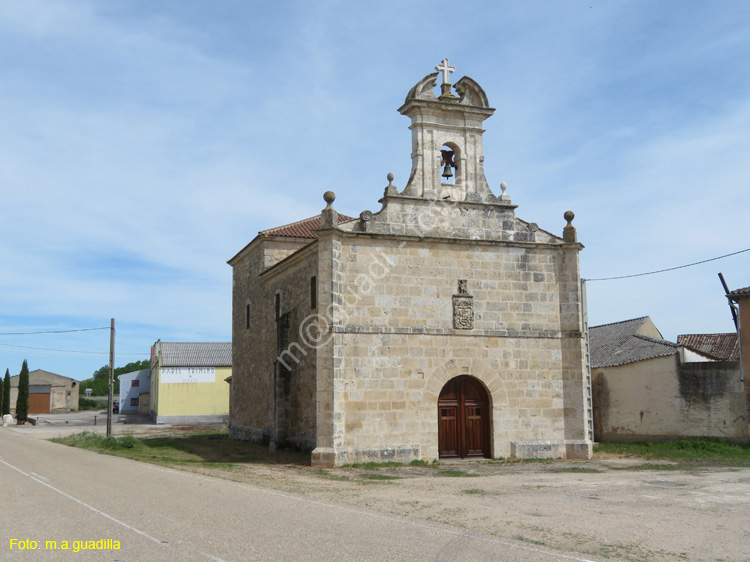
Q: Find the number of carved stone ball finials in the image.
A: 4